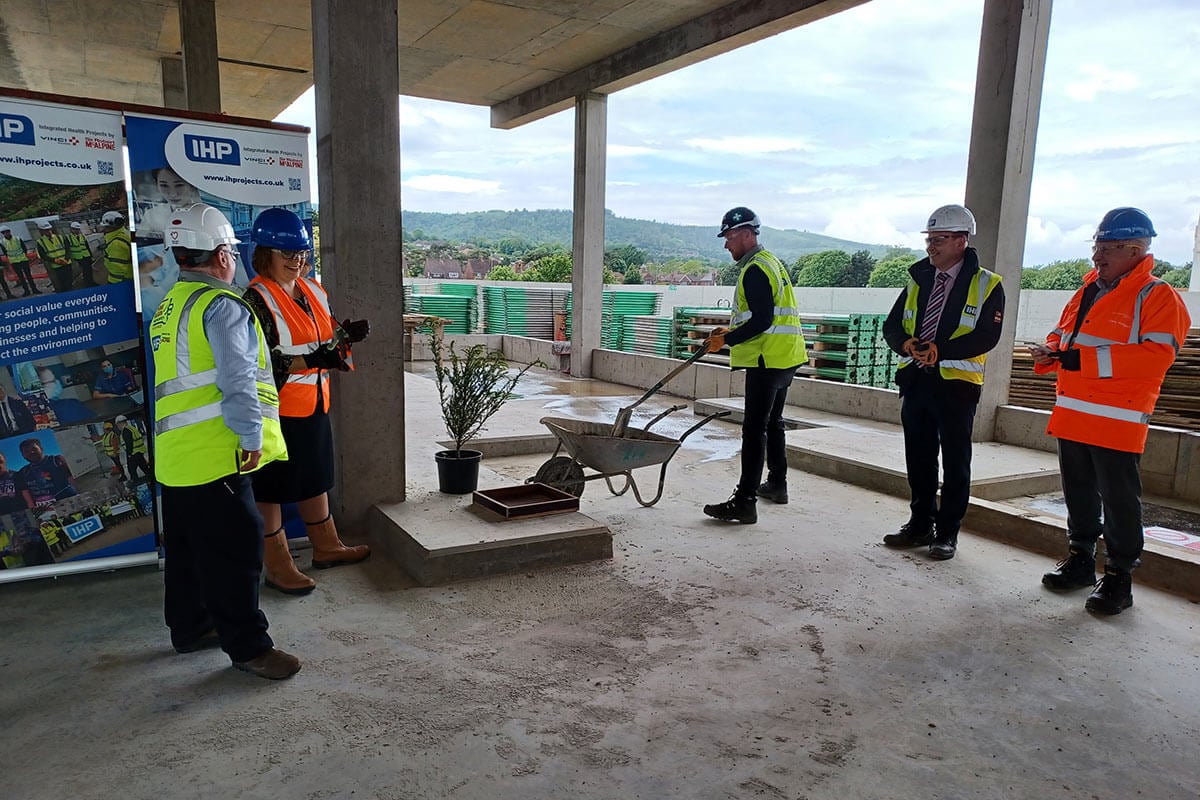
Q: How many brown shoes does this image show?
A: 4